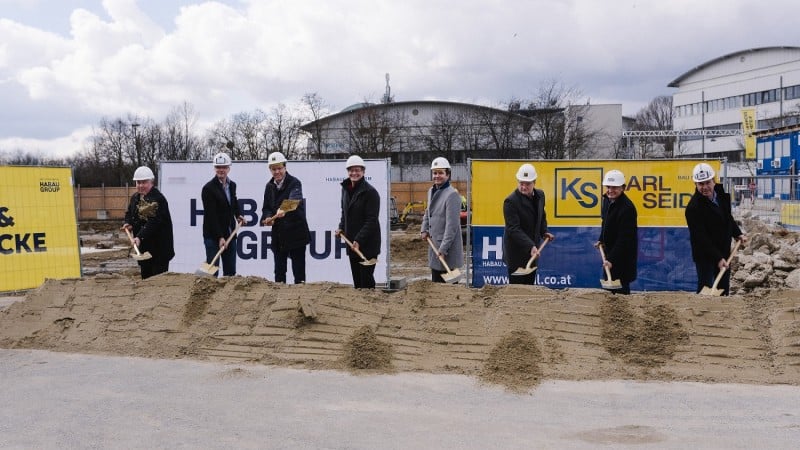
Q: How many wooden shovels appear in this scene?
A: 8